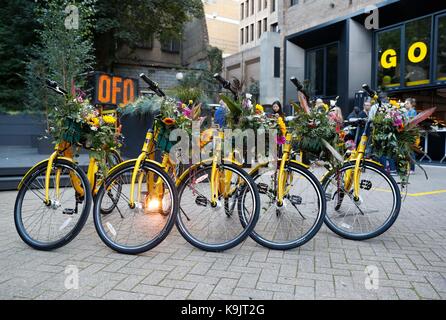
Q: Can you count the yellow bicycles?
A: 5